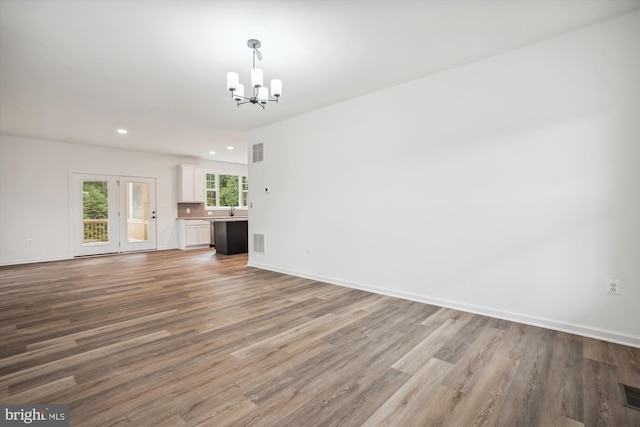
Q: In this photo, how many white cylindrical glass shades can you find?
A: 5